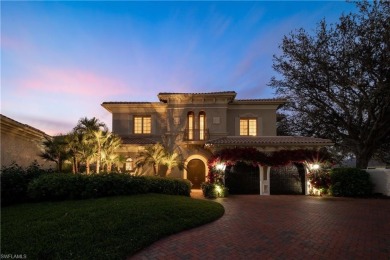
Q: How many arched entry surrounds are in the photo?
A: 1